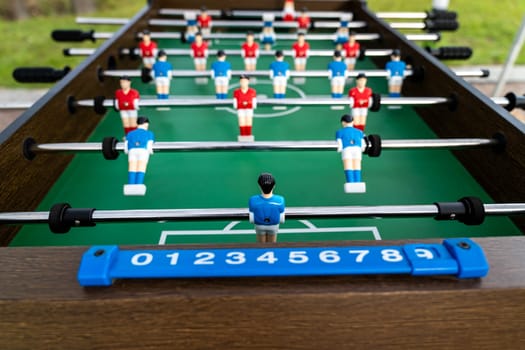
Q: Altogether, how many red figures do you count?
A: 11